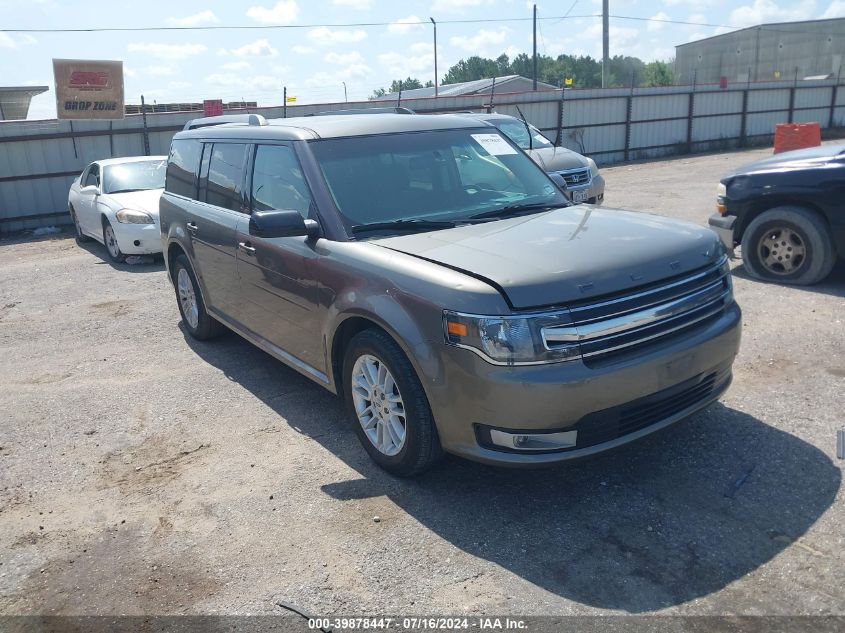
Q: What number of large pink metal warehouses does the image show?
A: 0